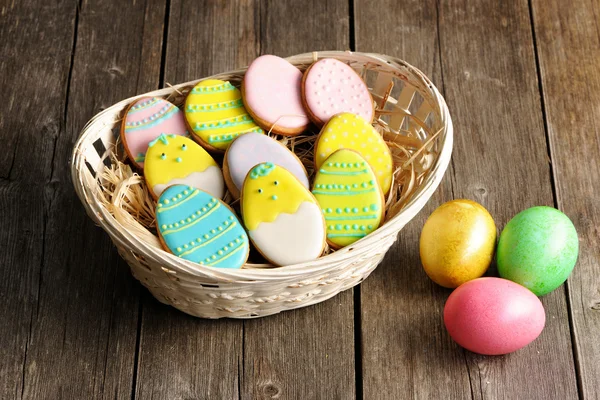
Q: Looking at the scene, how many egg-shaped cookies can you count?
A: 10